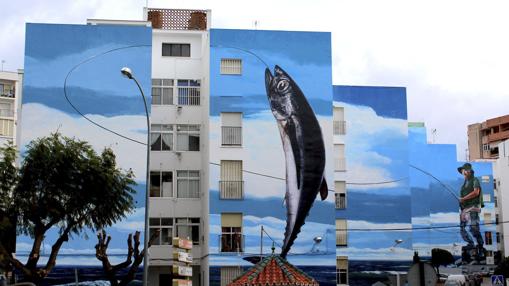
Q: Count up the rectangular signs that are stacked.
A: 4